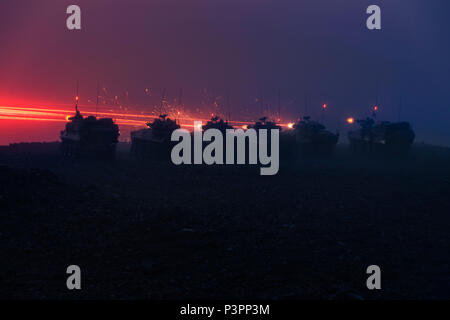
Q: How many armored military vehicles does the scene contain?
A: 6